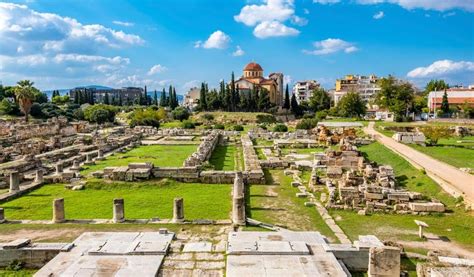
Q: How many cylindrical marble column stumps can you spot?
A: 11